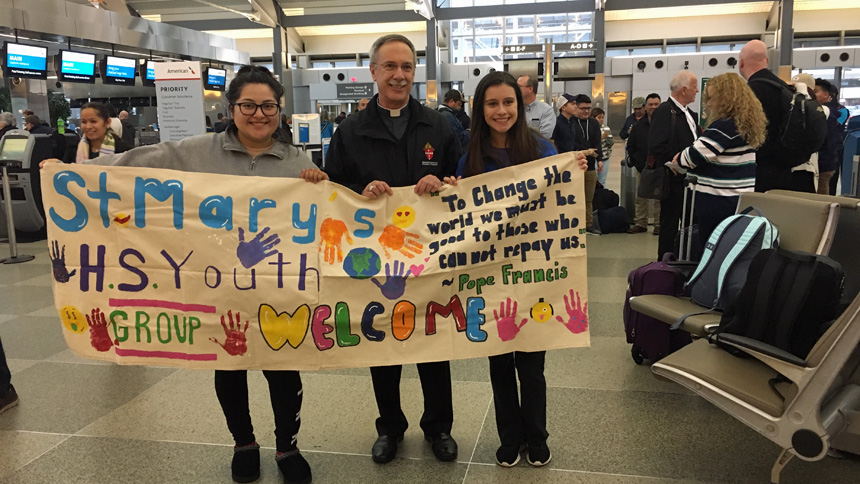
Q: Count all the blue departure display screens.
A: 5